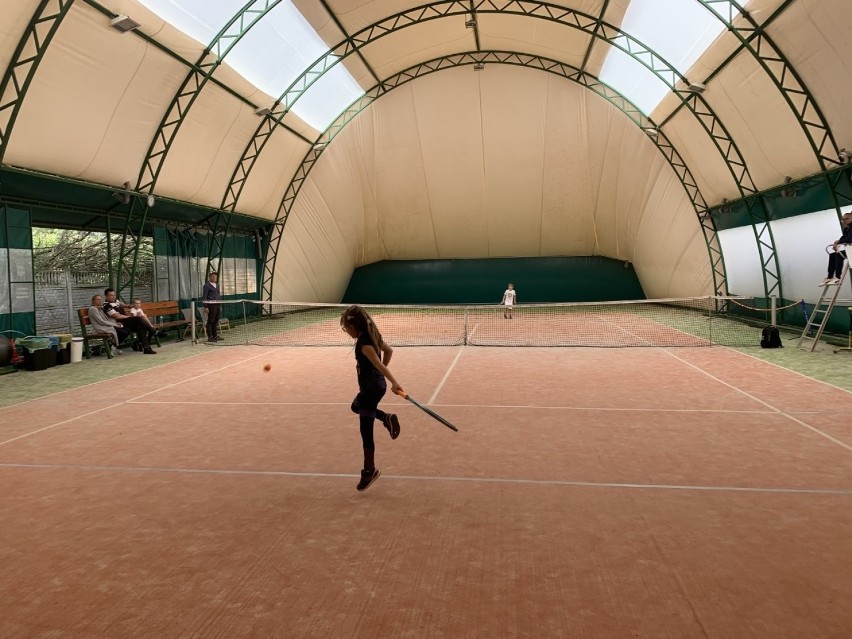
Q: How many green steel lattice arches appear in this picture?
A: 4